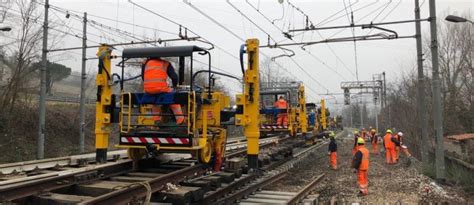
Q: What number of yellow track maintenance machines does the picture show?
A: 3